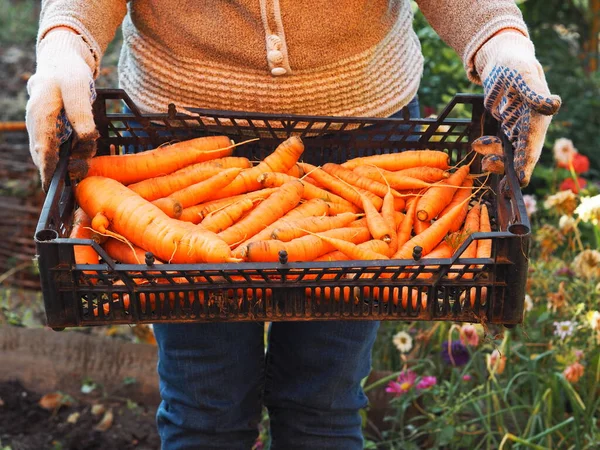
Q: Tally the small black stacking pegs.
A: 5